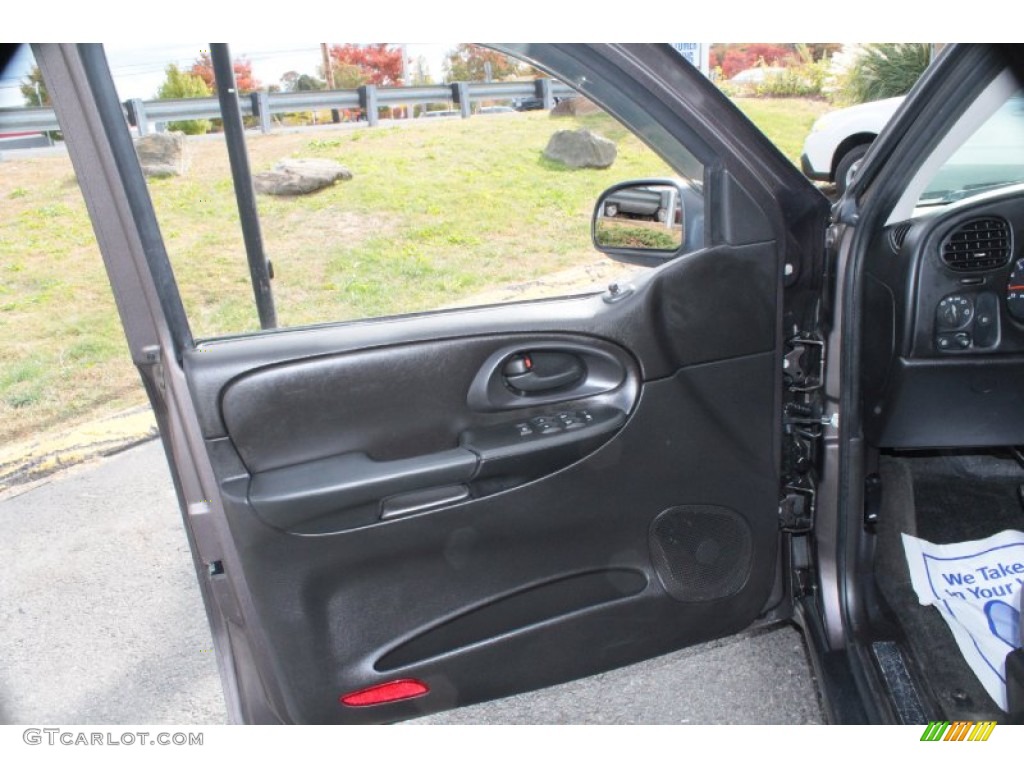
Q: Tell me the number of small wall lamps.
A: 0